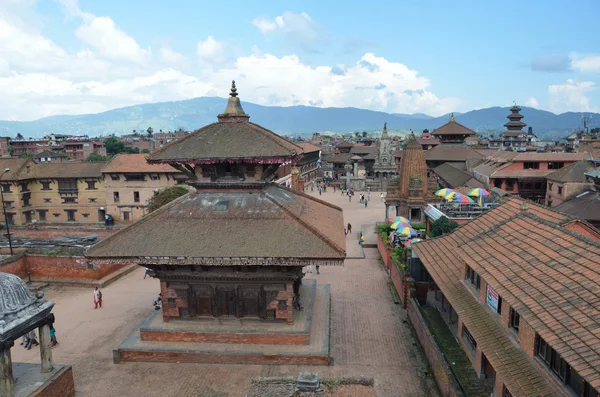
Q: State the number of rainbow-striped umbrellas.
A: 7